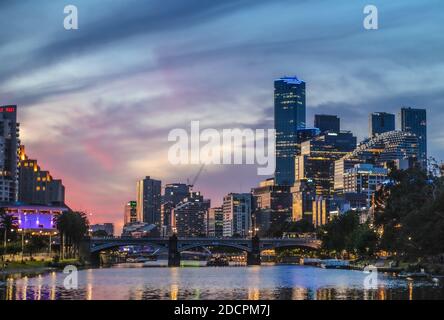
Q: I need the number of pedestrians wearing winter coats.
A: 0